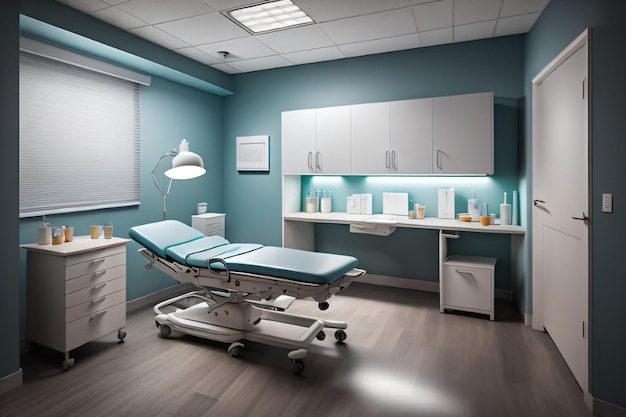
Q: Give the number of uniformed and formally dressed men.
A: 0